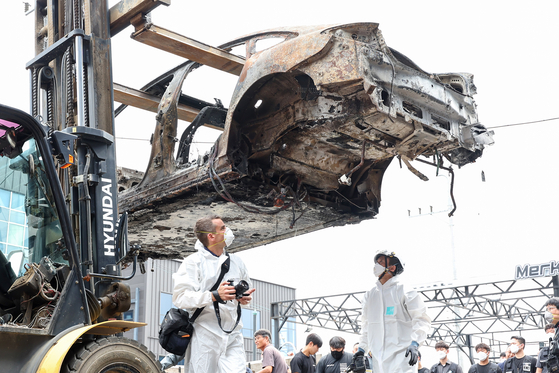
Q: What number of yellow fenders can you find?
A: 1